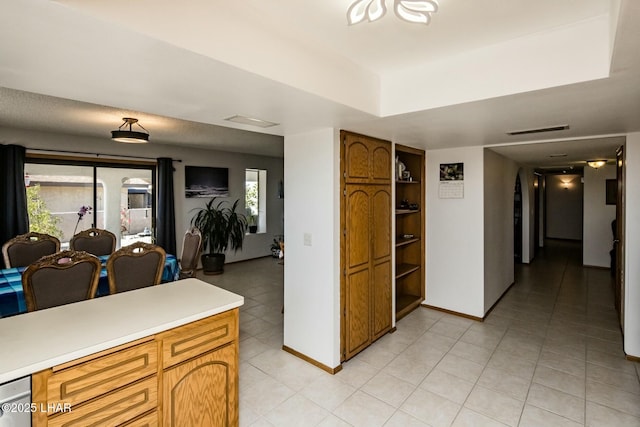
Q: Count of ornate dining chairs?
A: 5